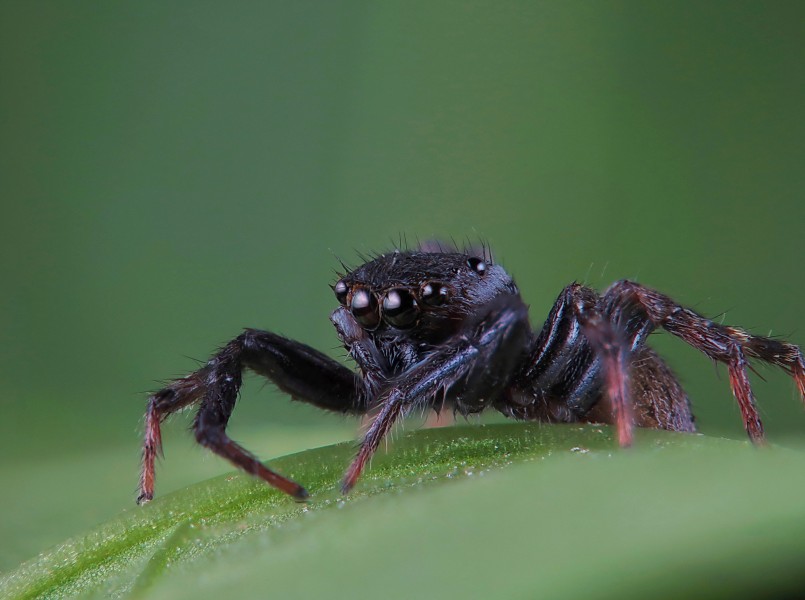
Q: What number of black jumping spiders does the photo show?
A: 1